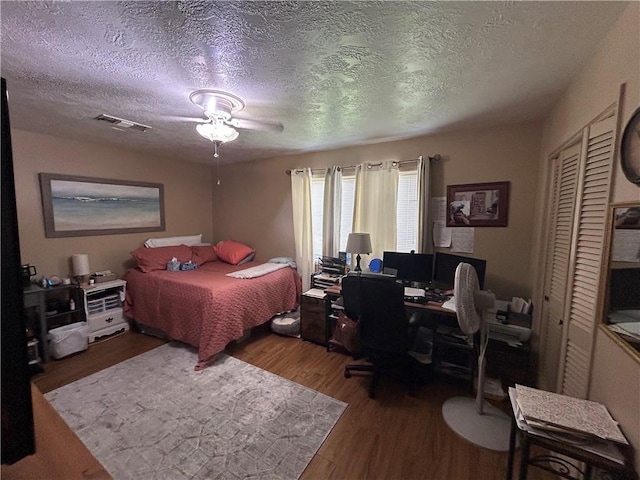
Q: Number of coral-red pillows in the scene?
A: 3